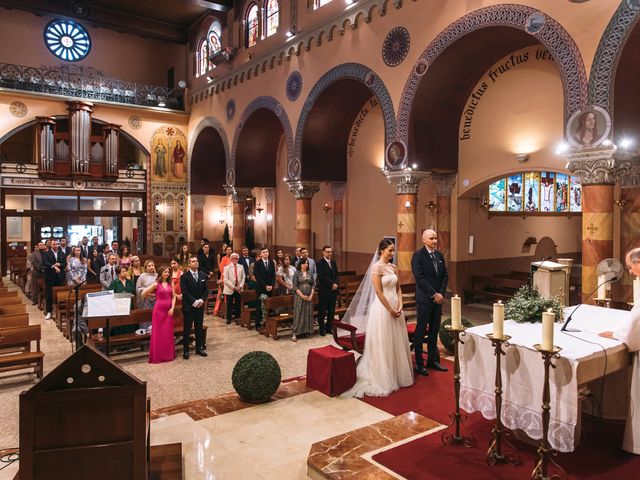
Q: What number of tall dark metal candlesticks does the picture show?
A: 3